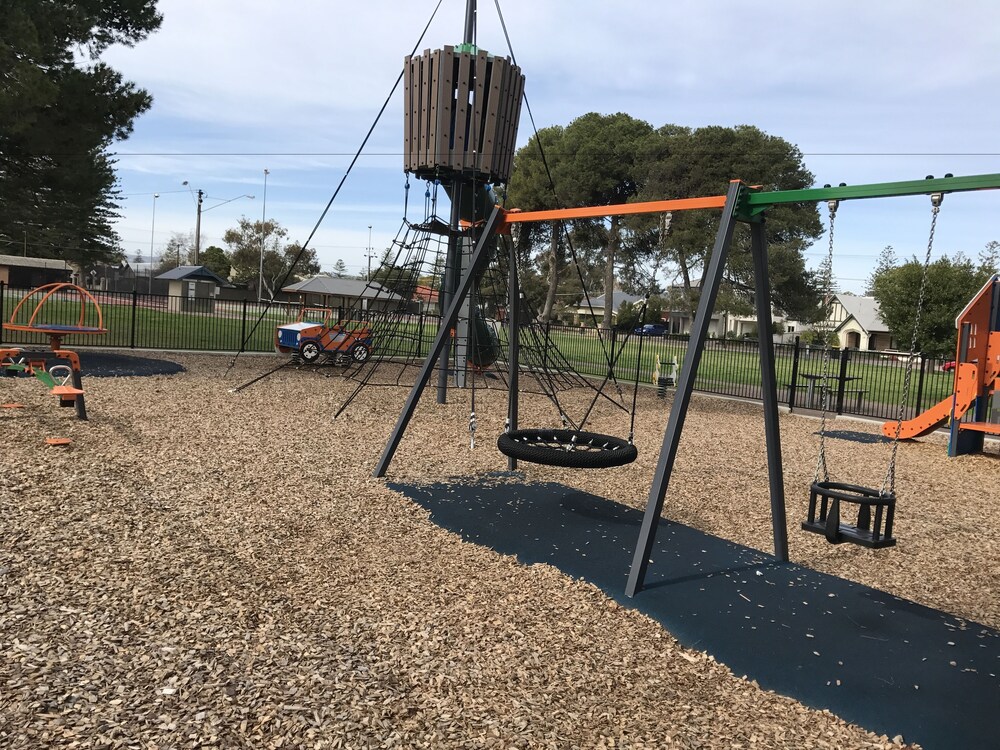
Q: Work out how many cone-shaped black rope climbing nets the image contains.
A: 1